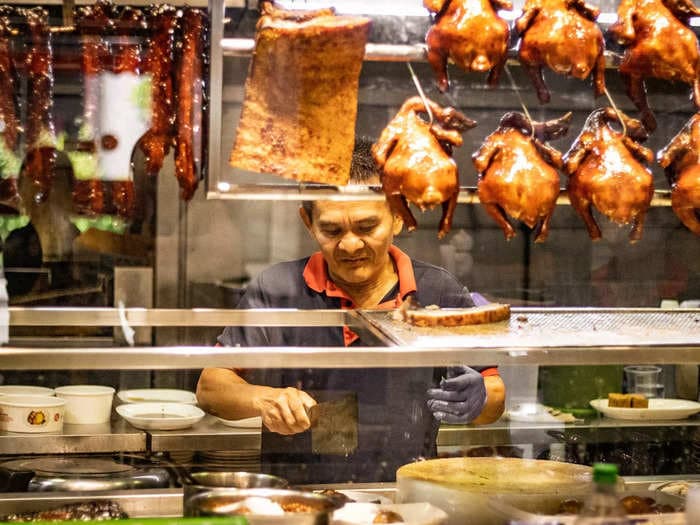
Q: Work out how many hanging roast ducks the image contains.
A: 7